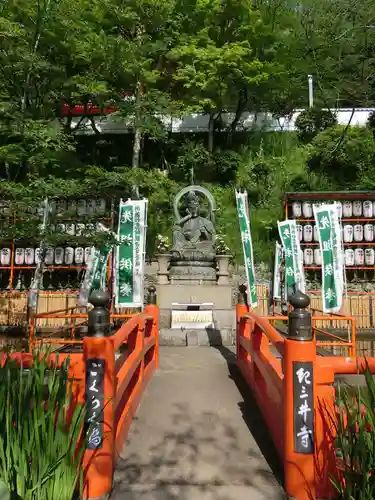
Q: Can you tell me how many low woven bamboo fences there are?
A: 2